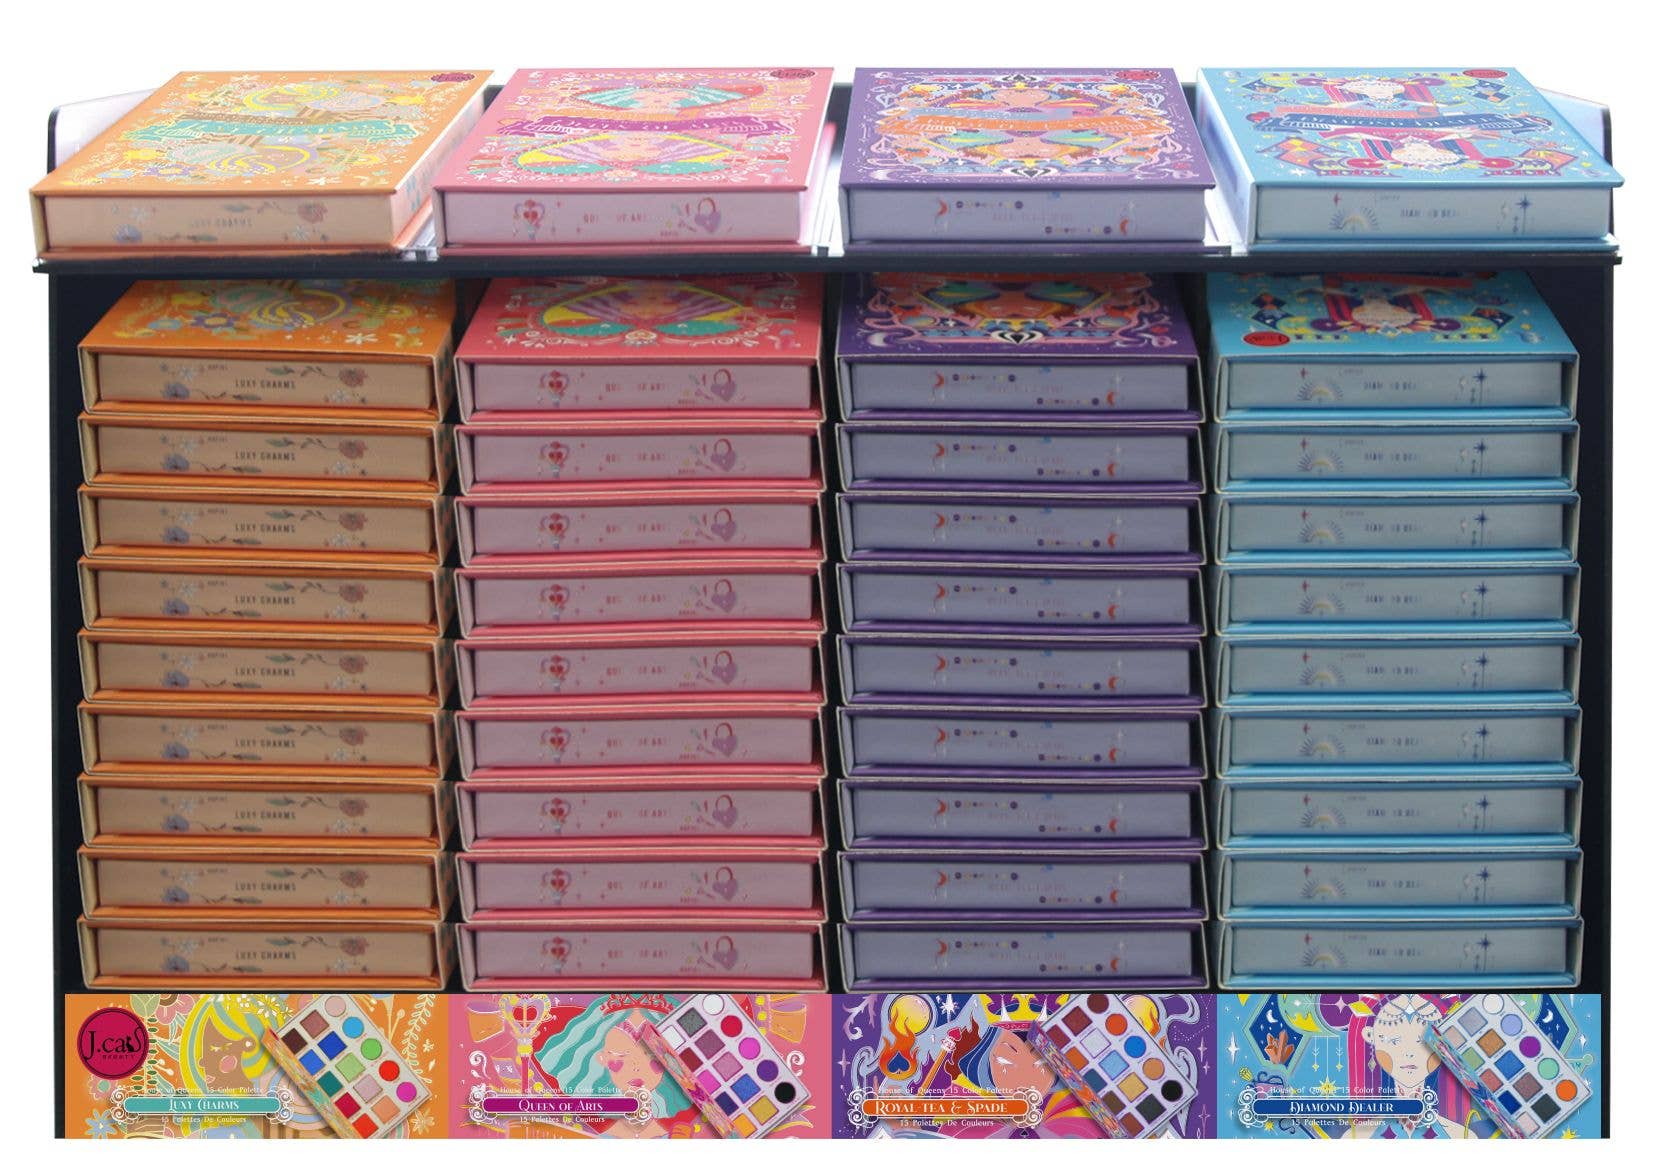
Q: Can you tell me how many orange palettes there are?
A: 10